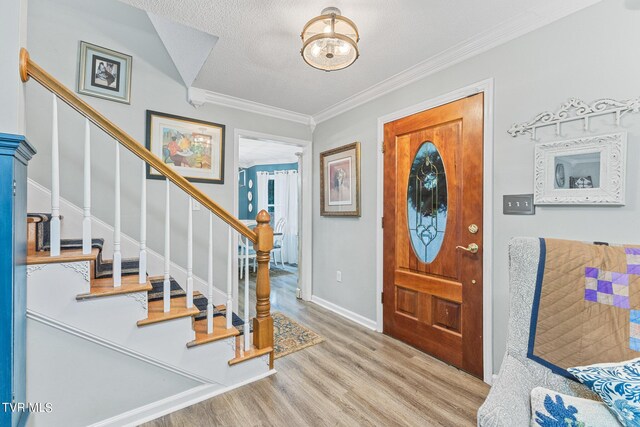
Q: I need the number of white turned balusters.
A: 9